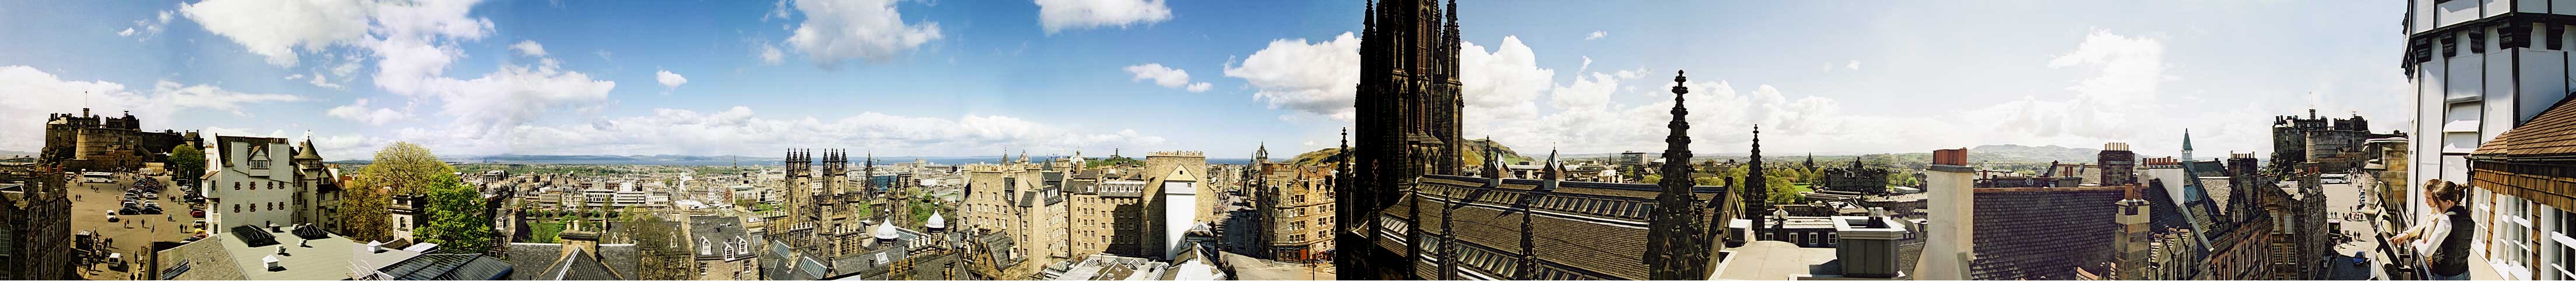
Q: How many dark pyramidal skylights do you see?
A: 2